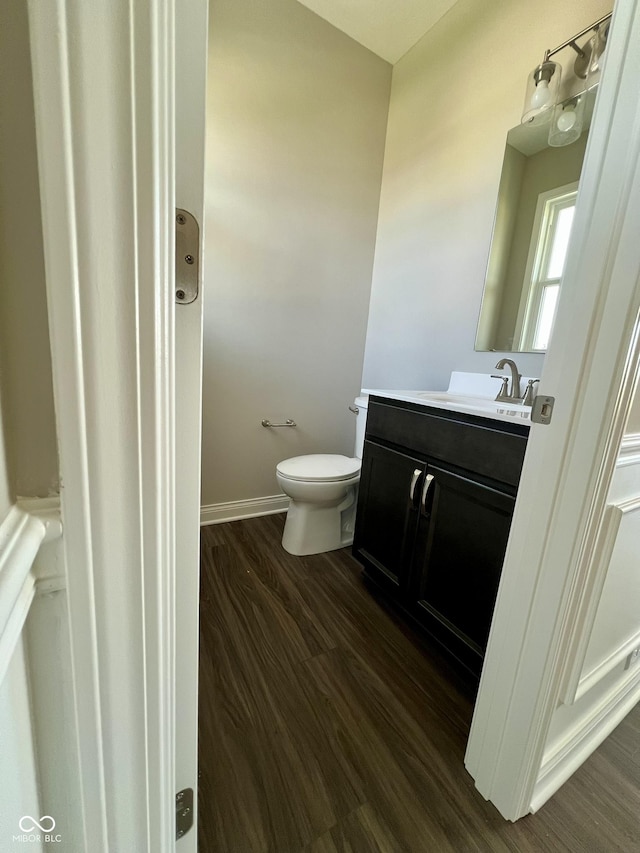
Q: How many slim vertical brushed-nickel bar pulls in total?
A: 2